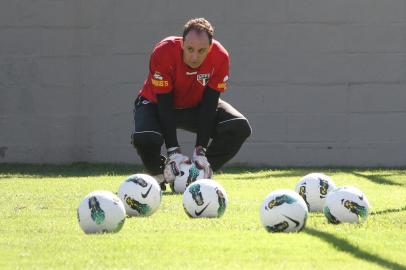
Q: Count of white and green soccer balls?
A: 7